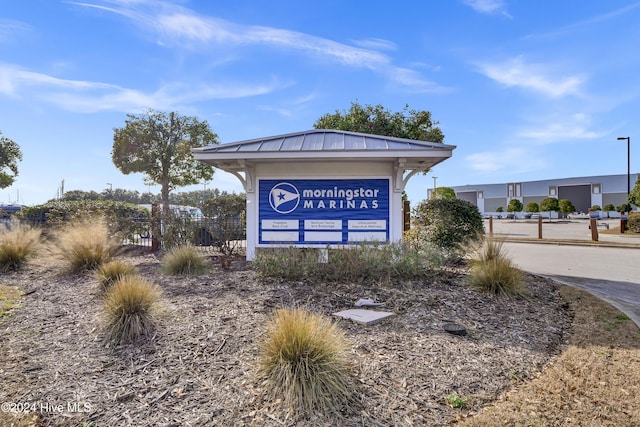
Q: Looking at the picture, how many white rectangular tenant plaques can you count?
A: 6